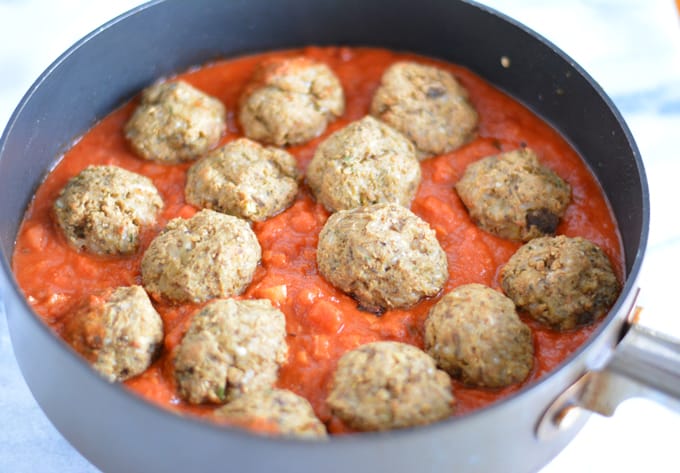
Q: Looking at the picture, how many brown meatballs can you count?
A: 15